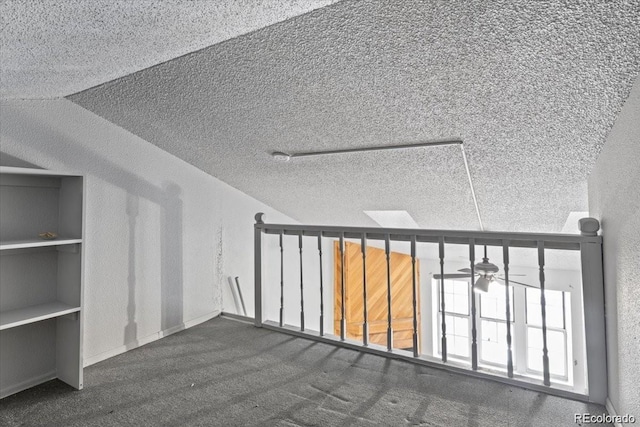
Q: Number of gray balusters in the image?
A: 11